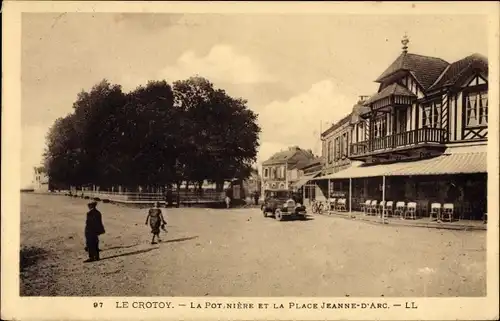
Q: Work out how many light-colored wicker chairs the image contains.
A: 10